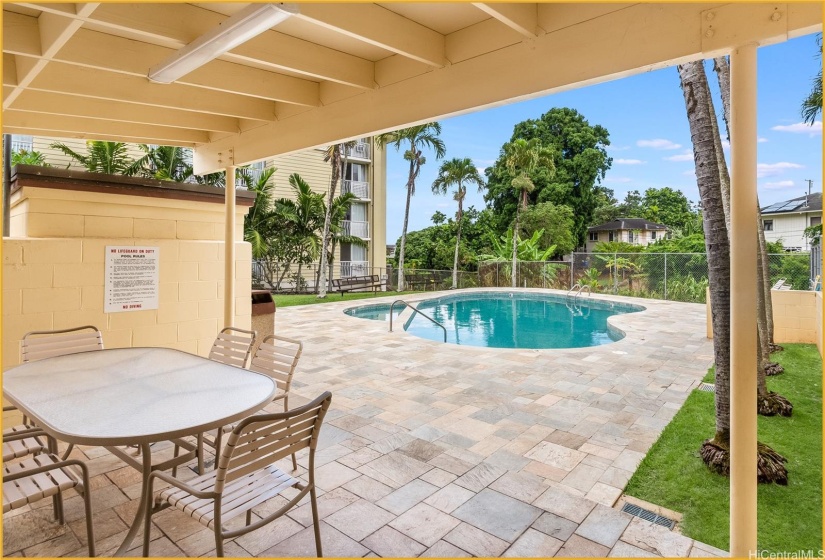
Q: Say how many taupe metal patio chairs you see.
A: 6